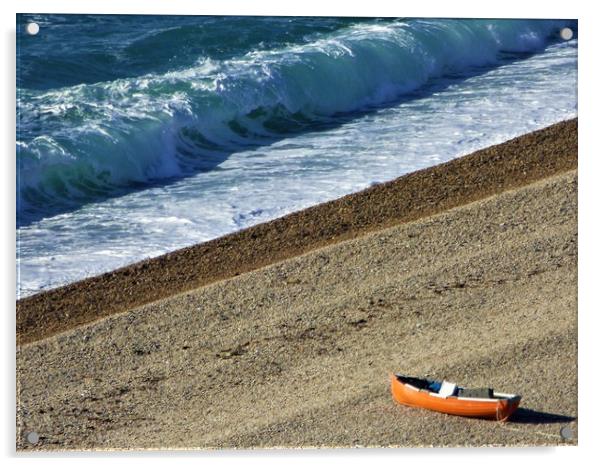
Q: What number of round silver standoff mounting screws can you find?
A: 4